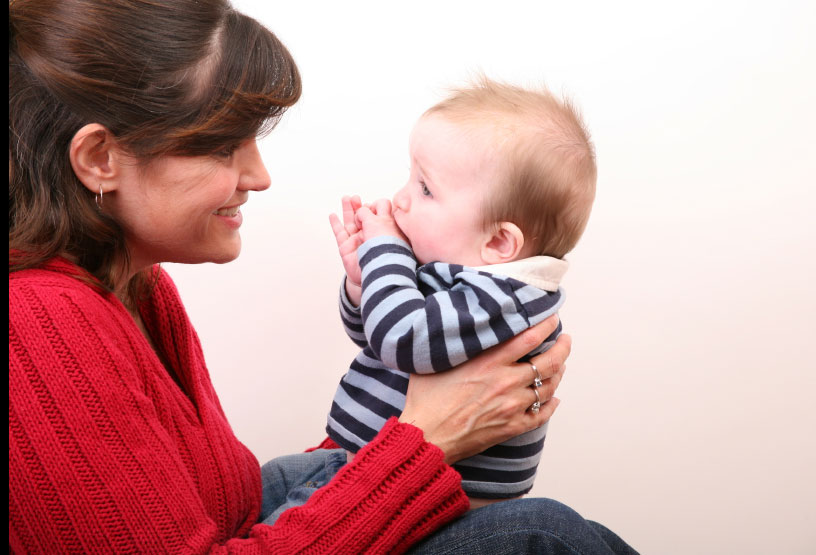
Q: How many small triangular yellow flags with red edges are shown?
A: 0